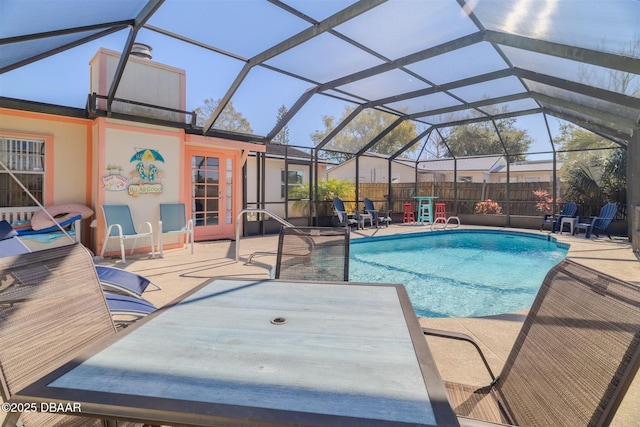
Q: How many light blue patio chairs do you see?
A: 2